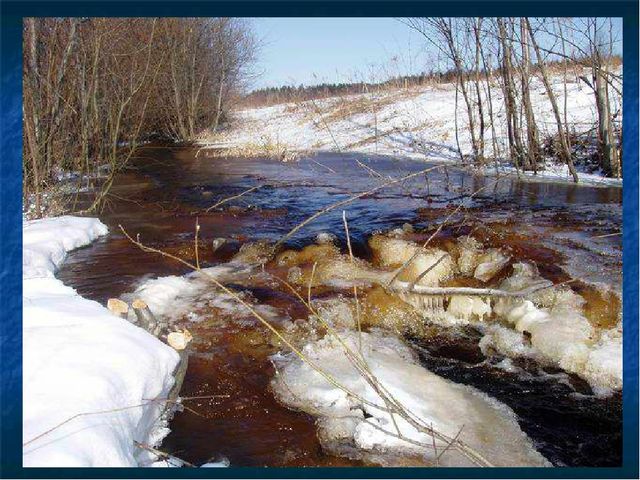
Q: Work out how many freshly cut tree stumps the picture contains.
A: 3